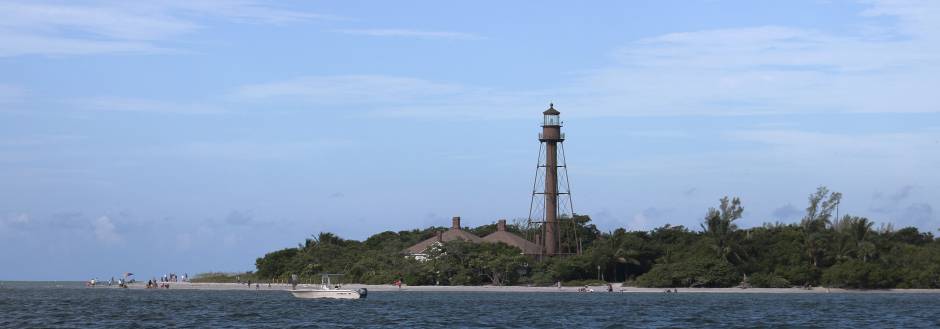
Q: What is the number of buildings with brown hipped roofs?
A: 2